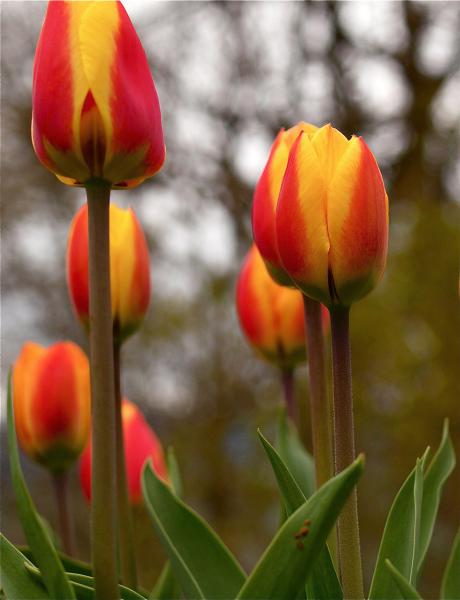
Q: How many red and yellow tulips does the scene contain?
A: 7